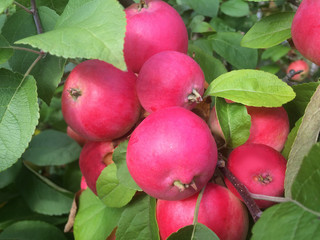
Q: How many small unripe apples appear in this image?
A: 1